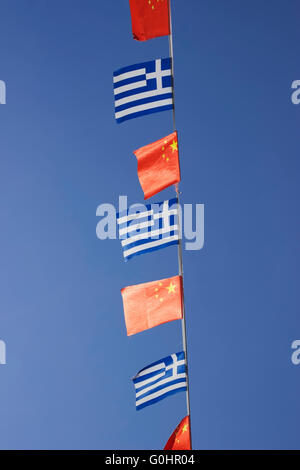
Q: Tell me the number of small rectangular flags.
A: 7